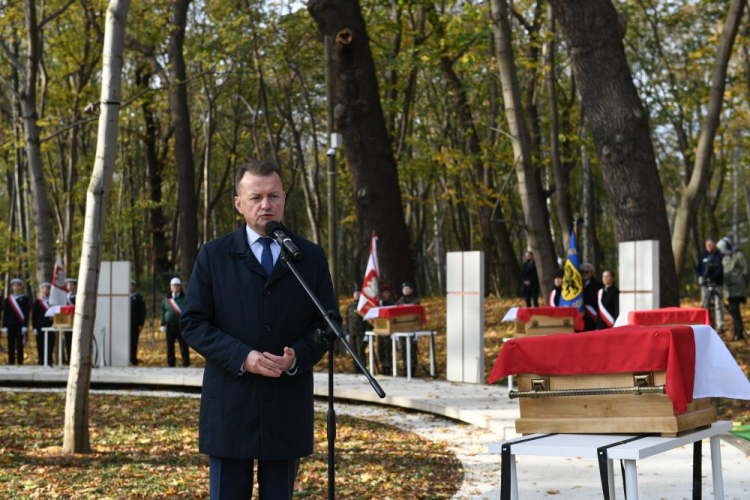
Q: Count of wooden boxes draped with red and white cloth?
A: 5